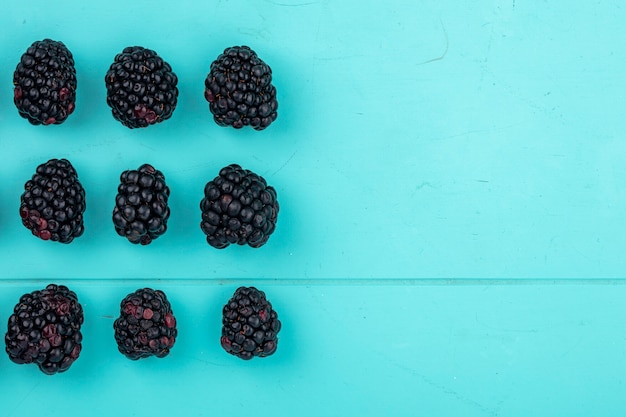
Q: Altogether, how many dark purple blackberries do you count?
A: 9